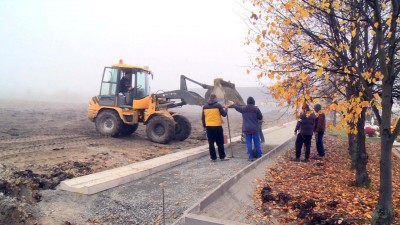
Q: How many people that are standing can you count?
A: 4